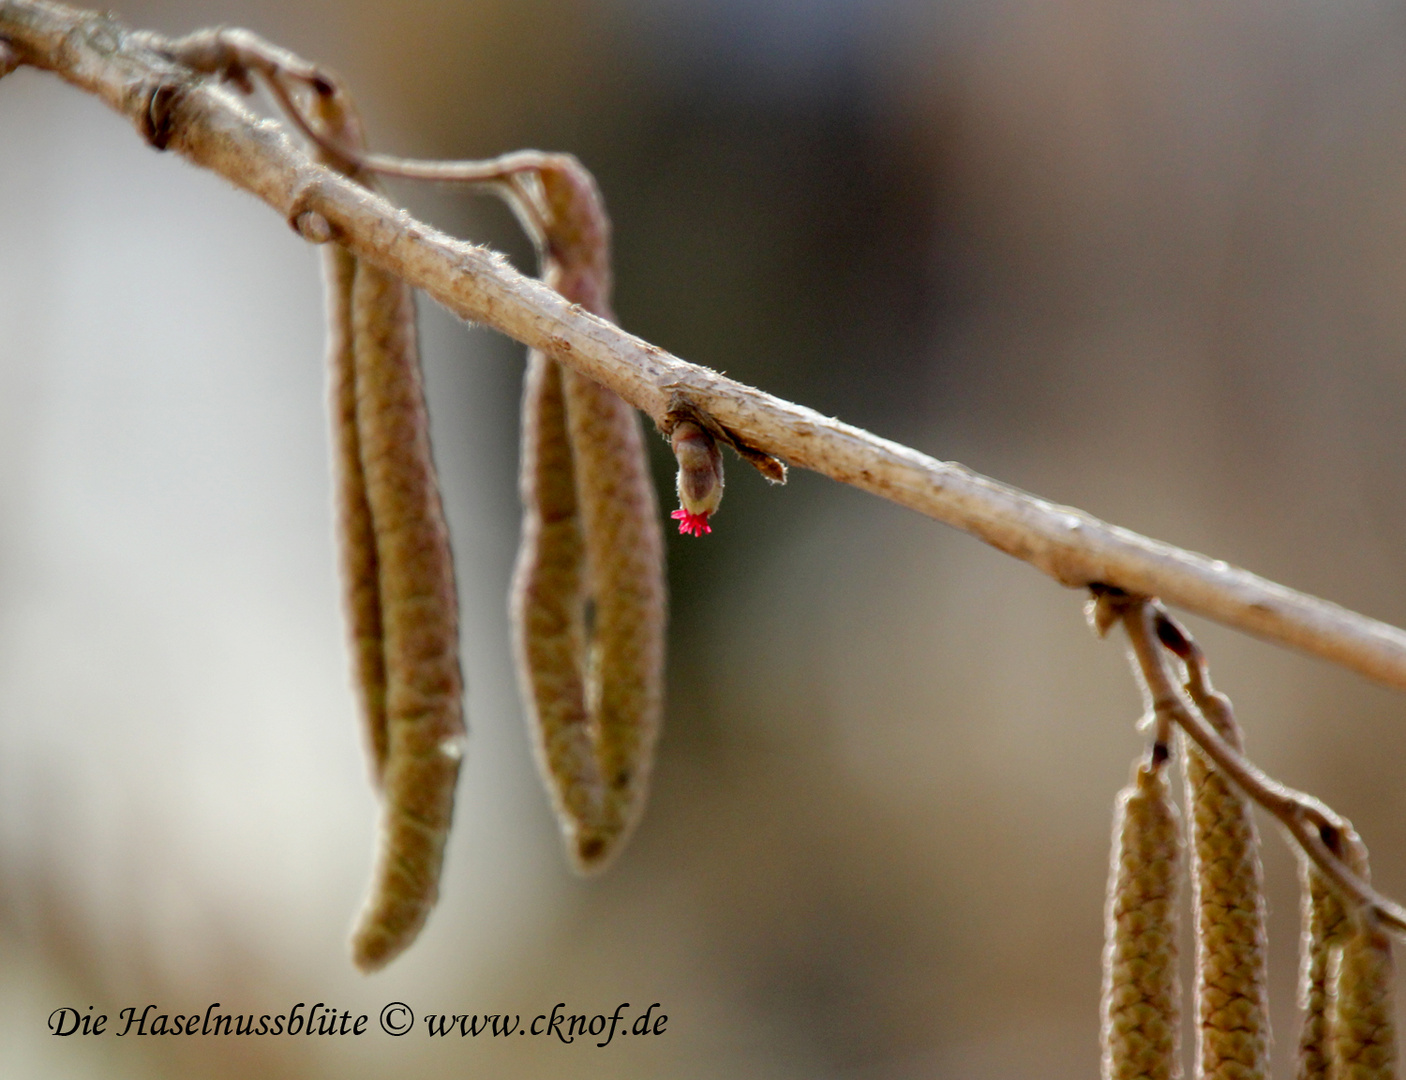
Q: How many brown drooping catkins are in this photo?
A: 8